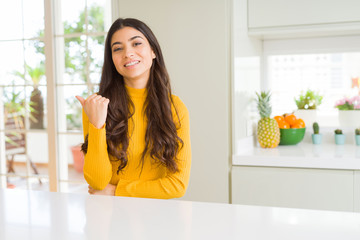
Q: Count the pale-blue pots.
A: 3